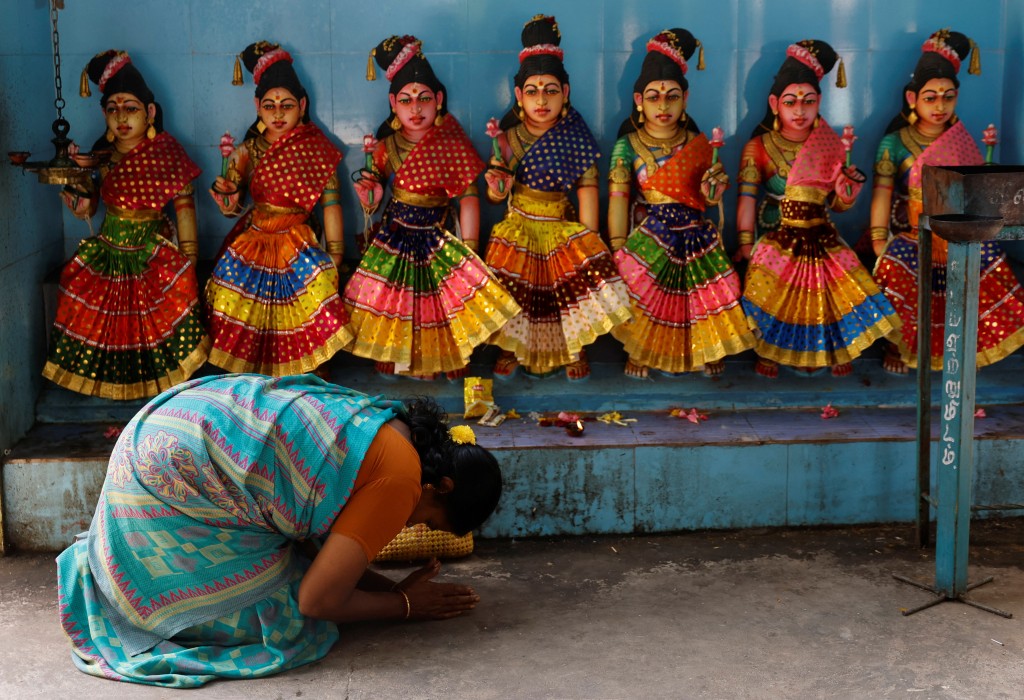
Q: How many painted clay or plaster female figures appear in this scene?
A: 7